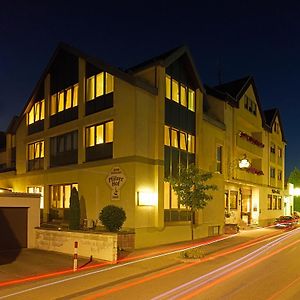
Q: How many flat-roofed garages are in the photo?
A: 1